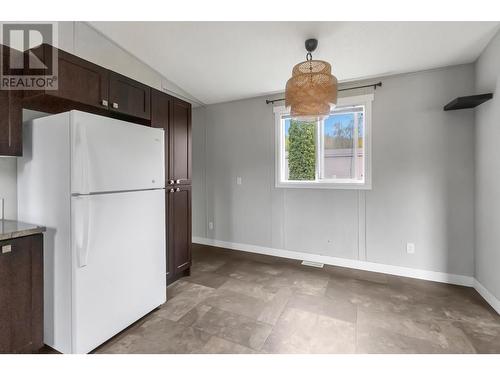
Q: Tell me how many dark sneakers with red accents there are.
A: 0